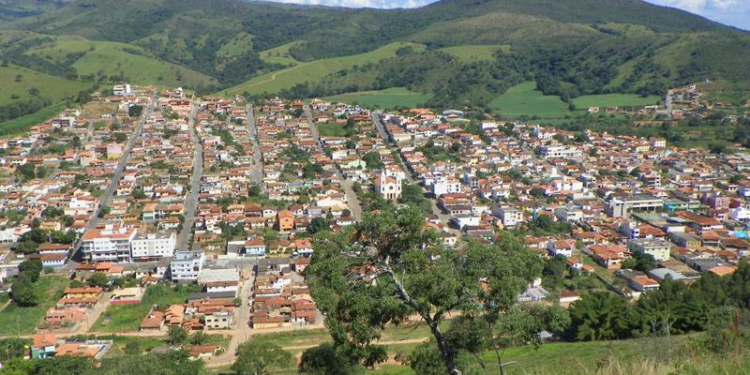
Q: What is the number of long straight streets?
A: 5